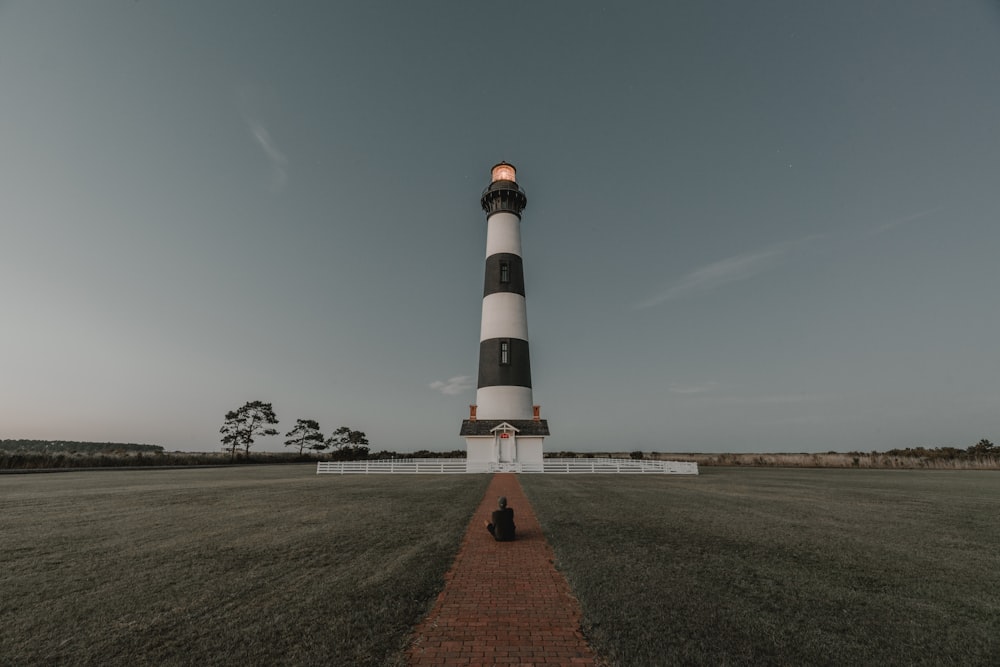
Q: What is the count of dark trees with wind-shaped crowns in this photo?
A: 3